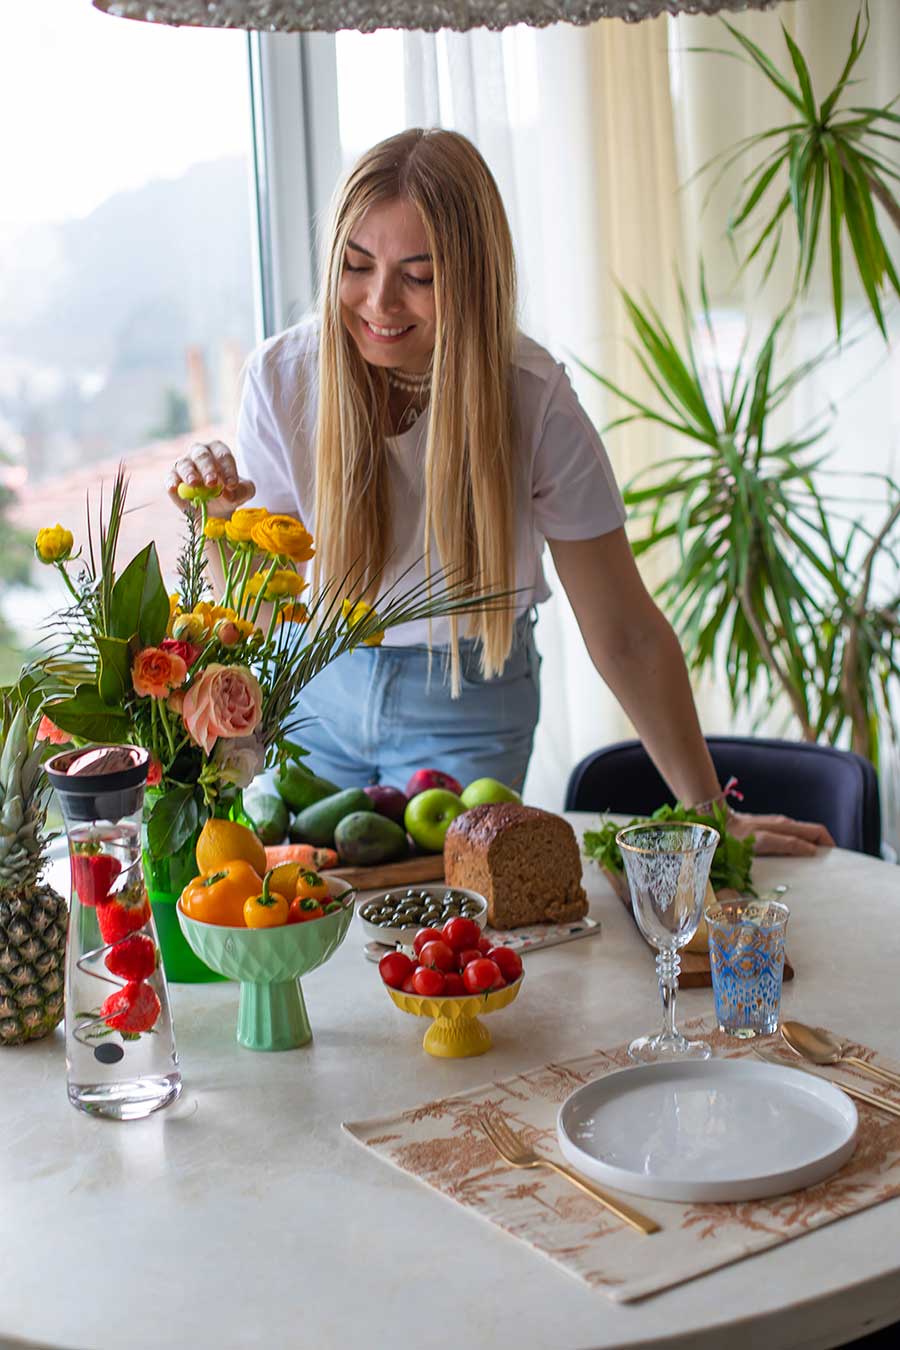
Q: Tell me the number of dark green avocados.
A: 4